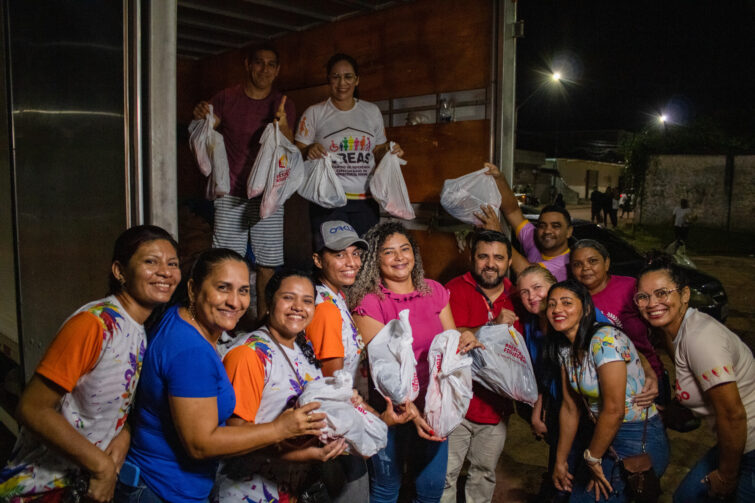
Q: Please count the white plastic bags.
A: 11